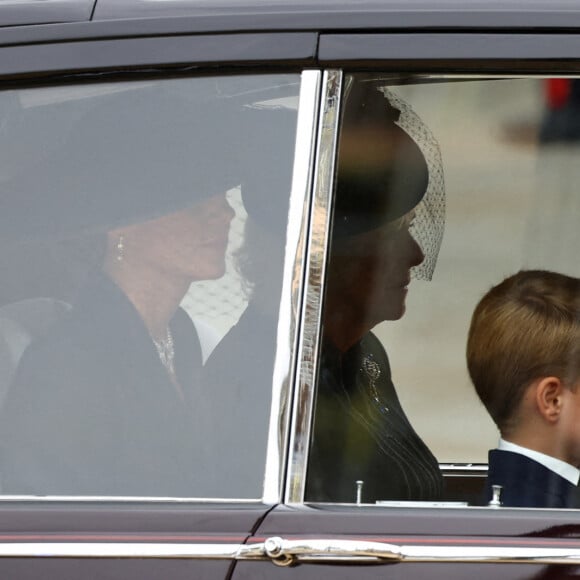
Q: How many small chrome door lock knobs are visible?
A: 2